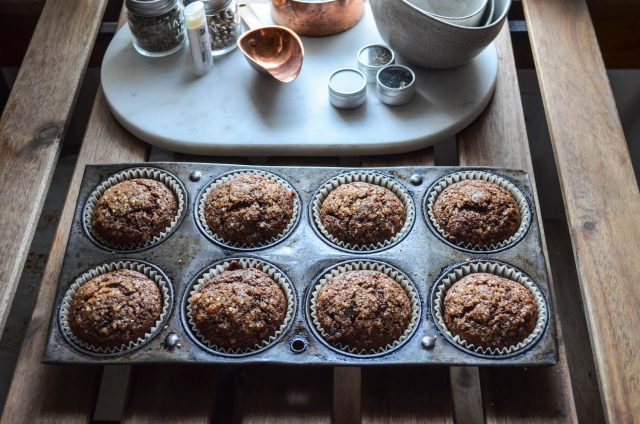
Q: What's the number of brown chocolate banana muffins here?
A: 8